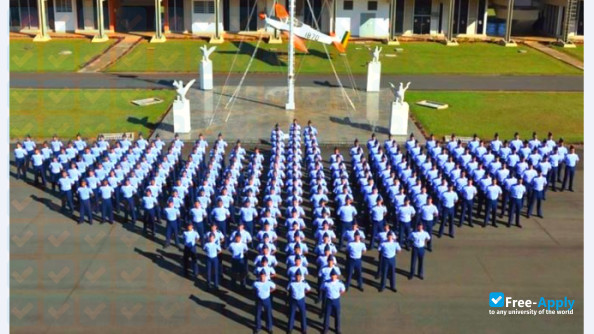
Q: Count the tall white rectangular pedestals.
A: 4